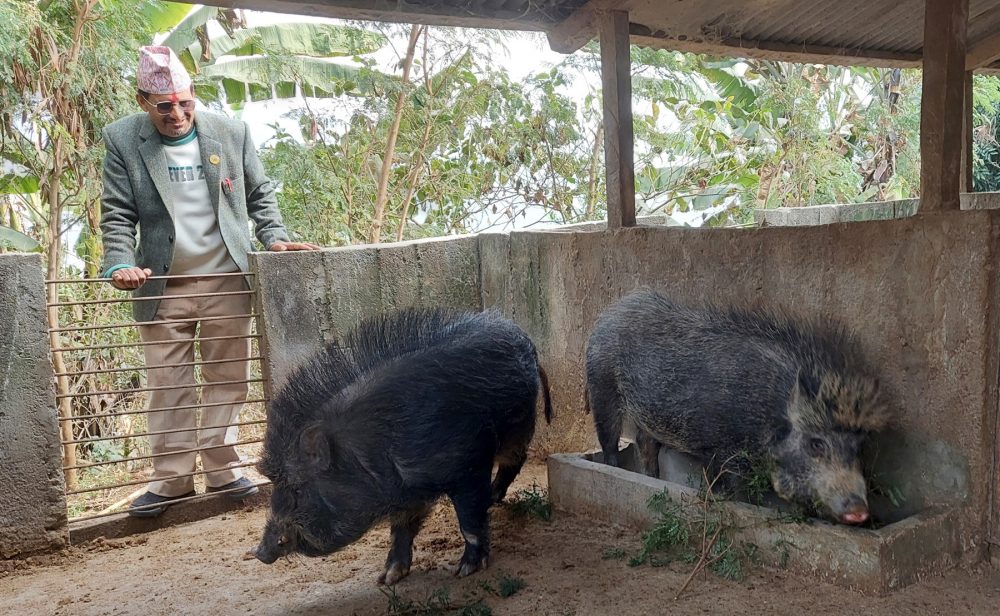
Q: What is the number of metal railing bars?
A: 11